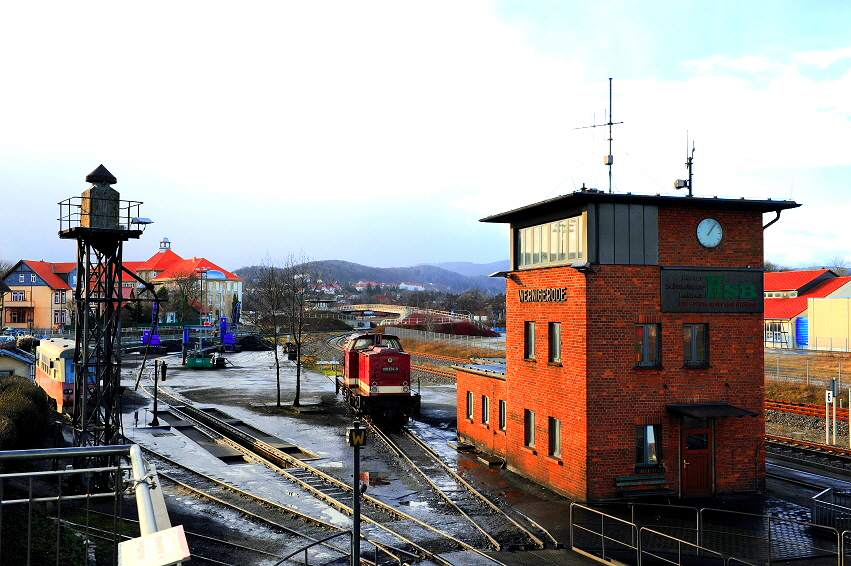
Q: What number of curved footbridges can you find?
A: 1